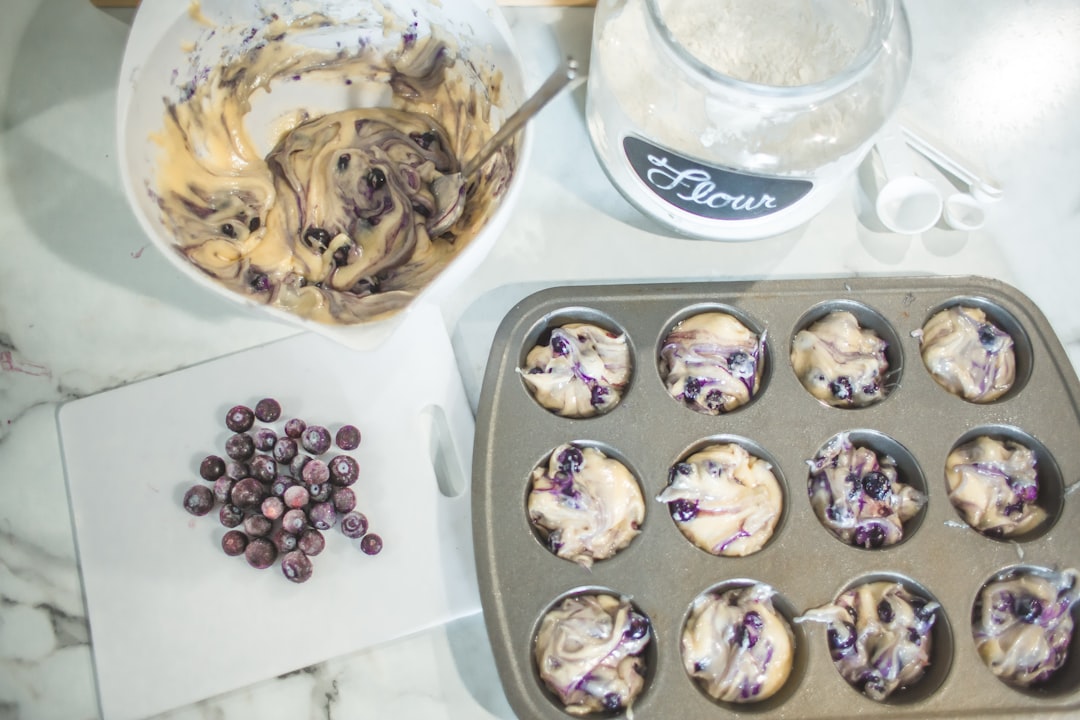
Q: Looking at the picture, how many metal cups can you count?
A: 12